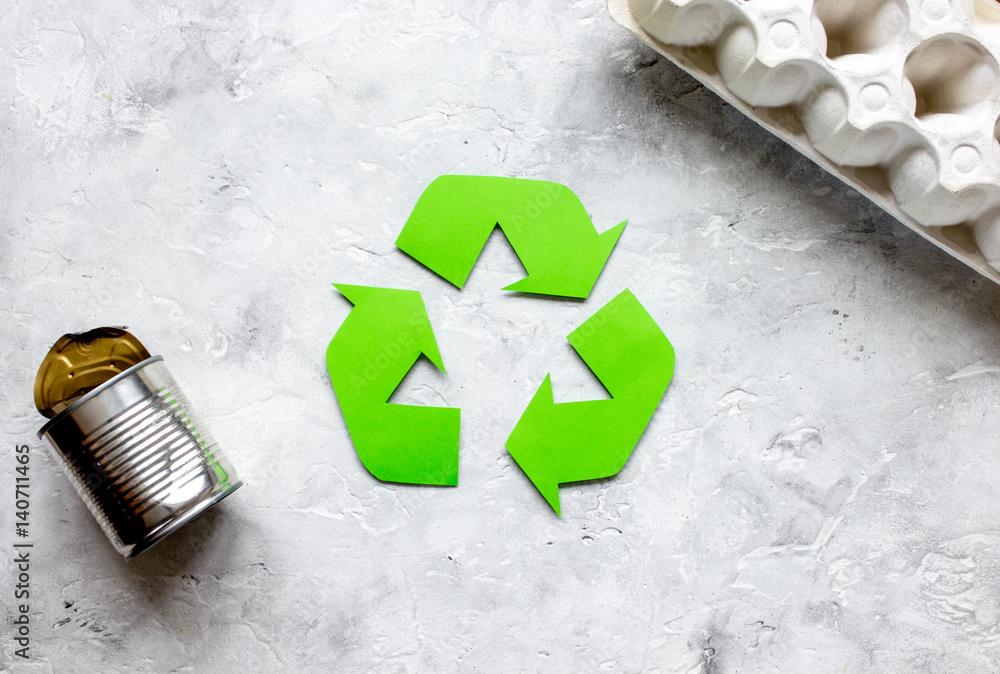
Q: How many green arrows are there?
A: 3